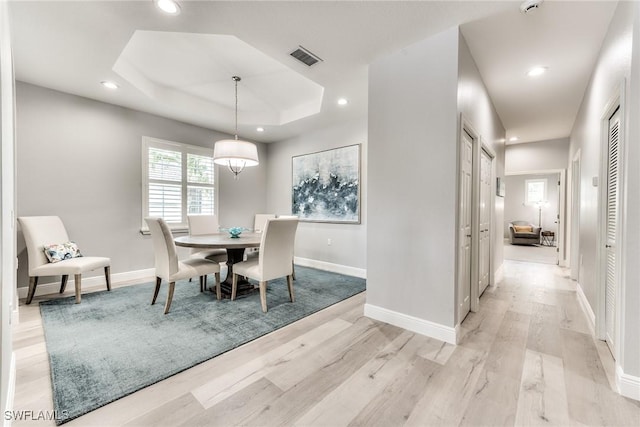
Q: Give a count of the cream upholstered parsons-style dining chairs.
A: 6